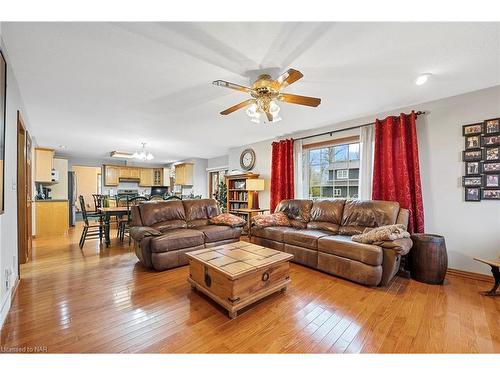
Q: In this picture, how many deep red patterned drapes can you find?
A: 2